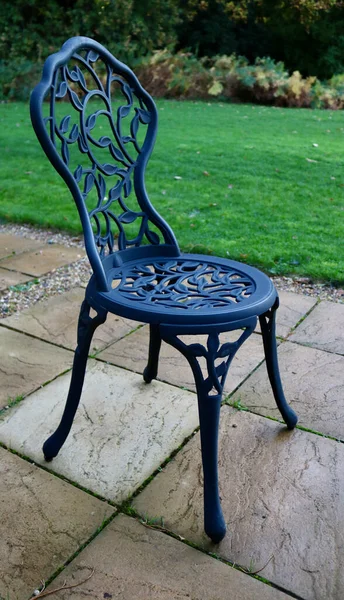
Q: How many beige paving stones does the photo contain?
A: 13